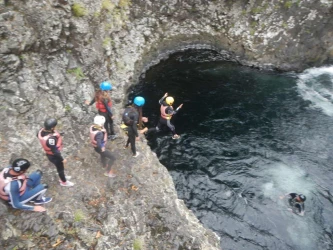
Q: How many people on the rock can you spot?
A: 5